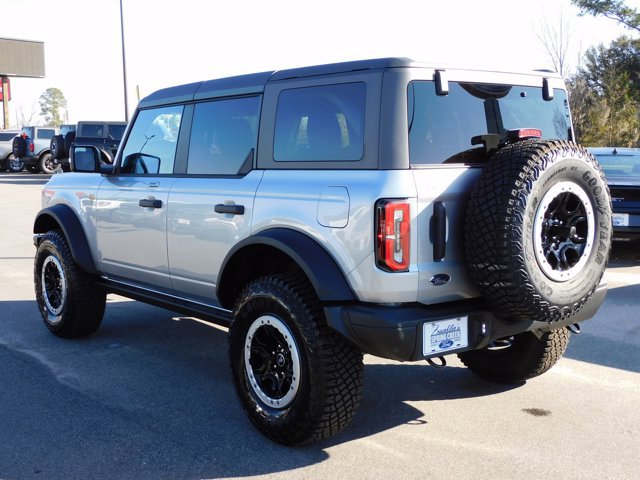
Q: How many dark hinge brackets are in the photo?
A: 2